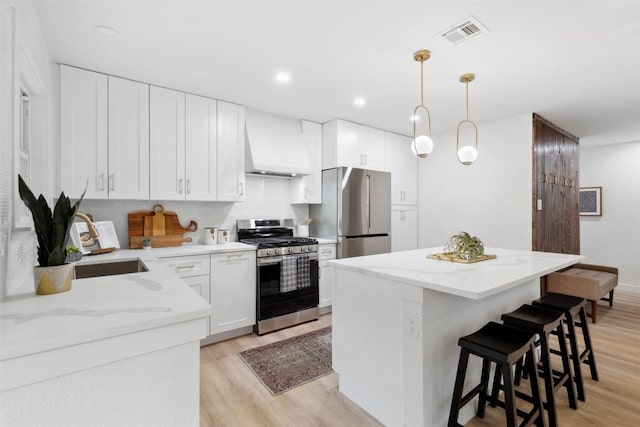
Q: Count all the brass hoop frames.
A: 2